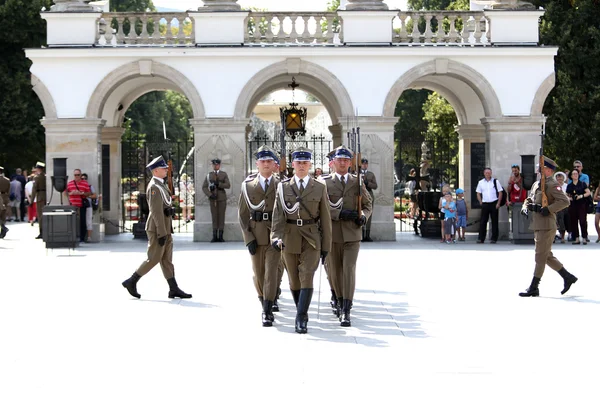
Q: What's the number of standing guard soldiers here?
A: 2